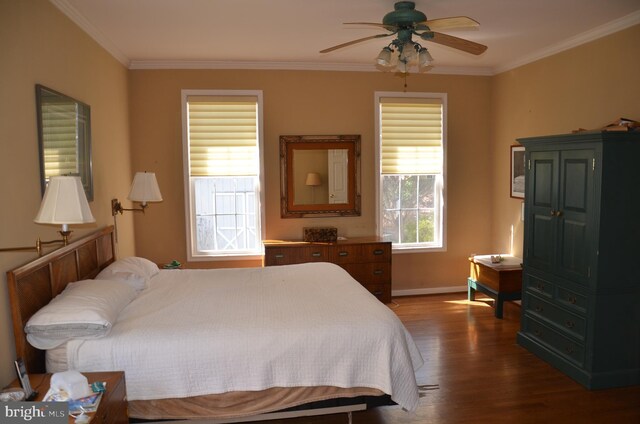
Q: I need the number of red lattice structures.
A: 0